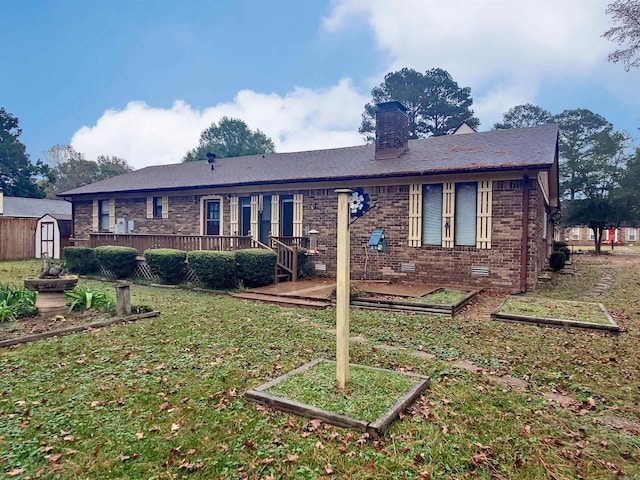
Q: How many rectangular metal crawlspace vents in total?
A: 3